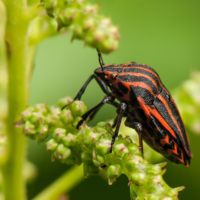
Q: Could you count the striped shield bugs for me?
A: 1